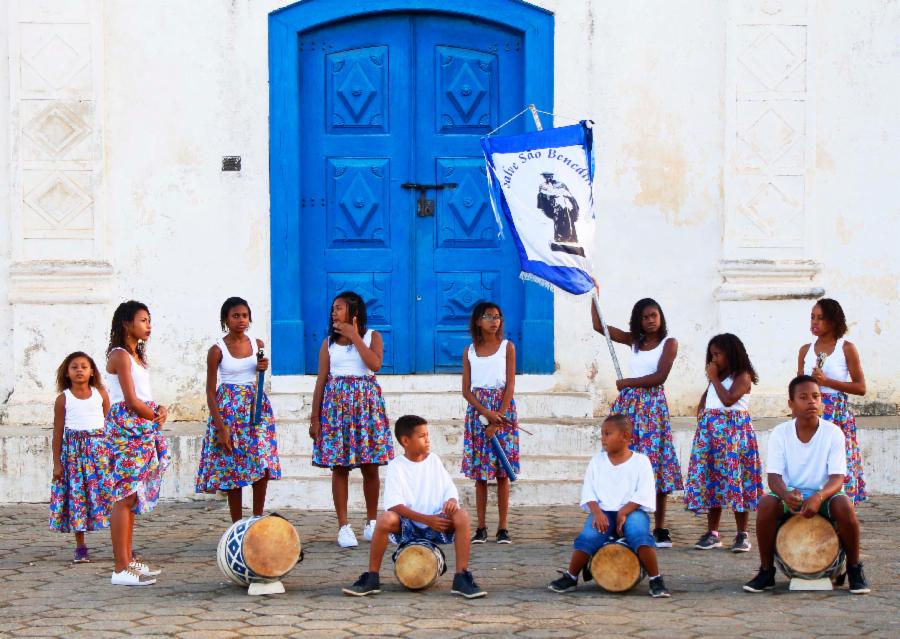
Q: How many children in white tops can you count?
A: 11